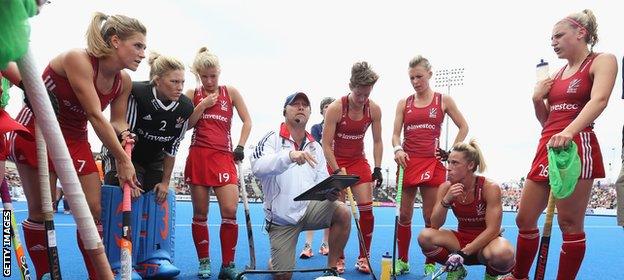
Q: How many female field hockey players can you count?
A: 7